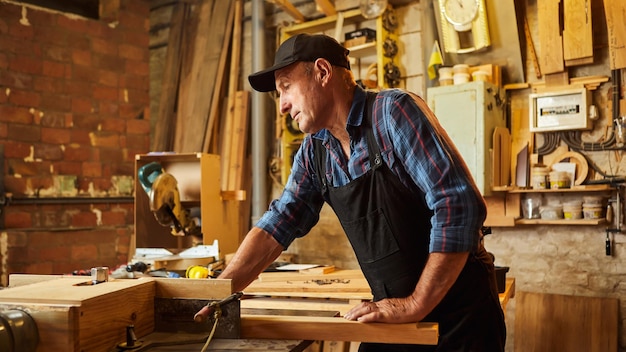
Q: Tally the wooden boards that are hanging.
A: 3